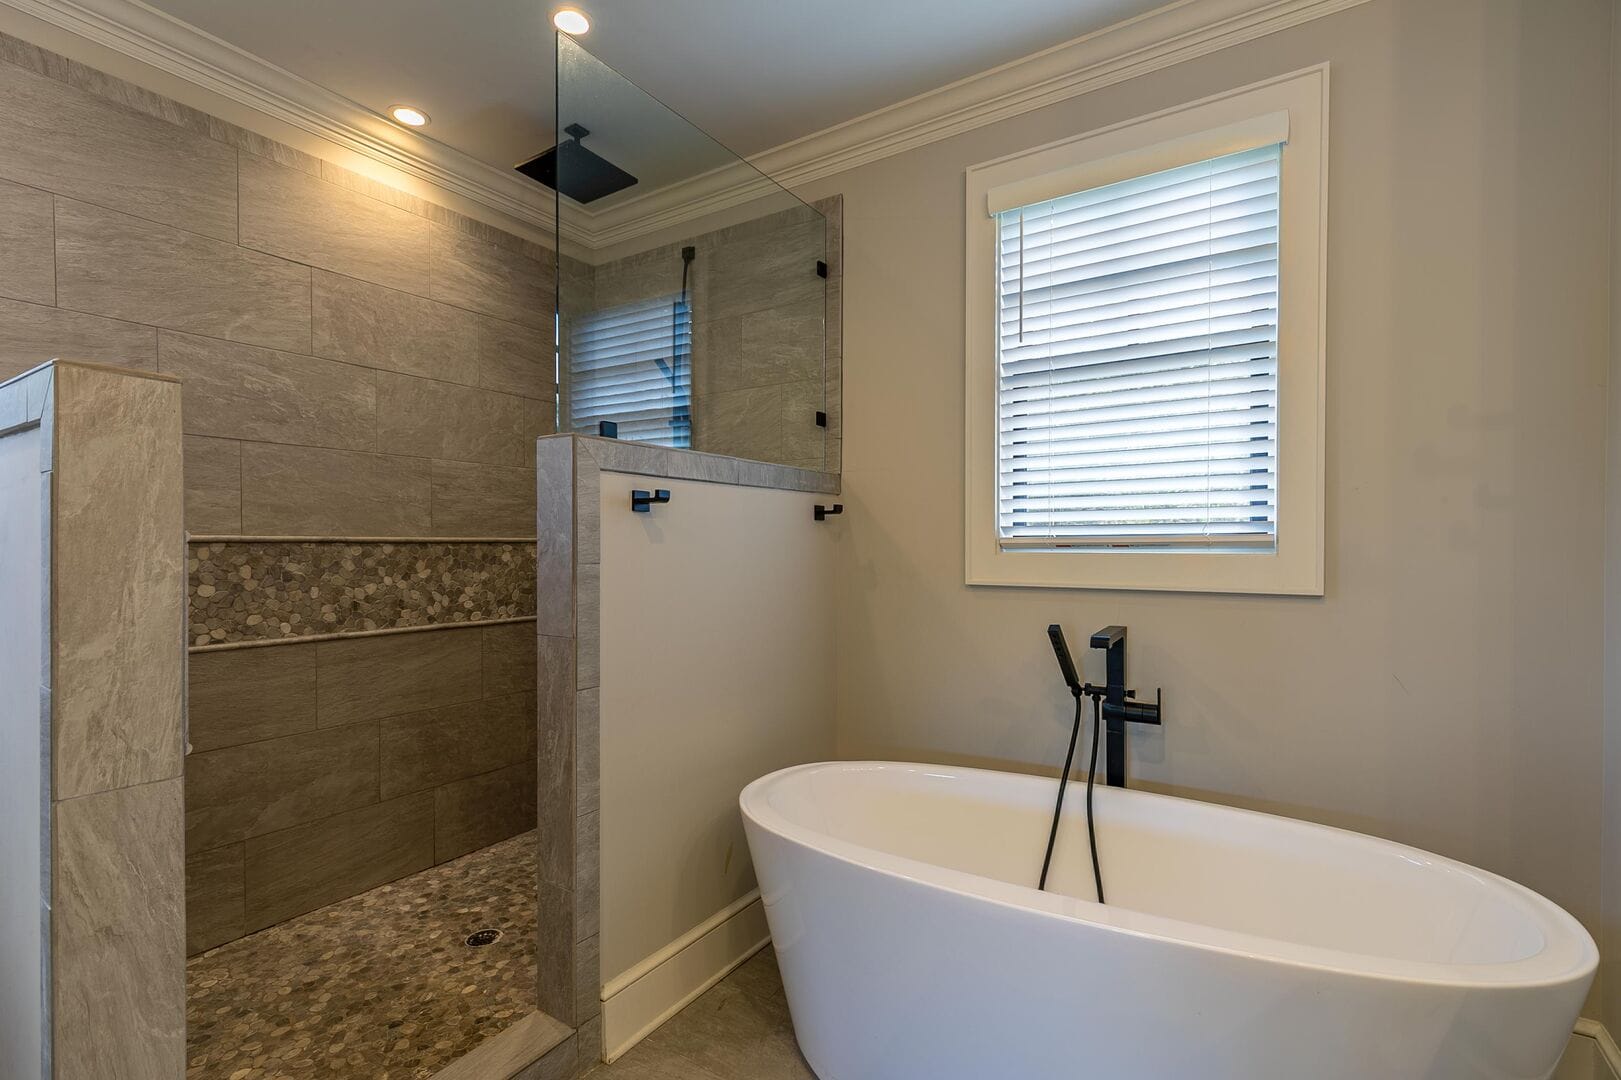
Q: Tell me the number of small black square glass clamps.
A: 3